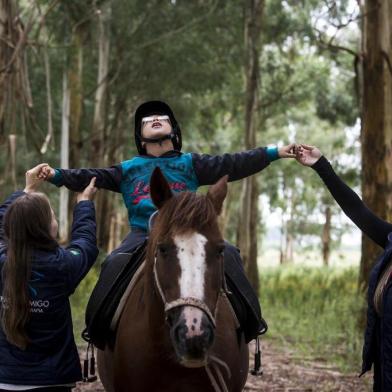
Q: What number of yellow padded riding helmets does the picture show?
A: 0